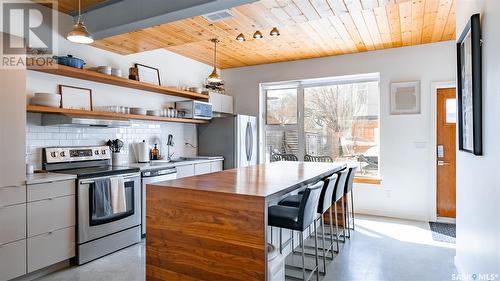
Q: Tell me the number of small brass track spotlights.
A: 3